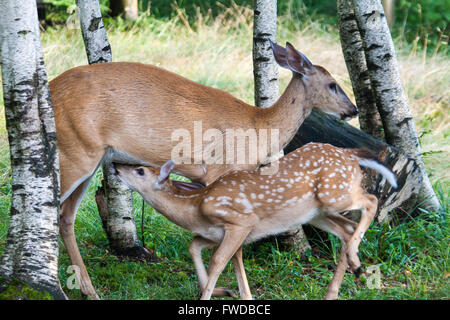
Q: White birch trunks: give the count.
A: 5